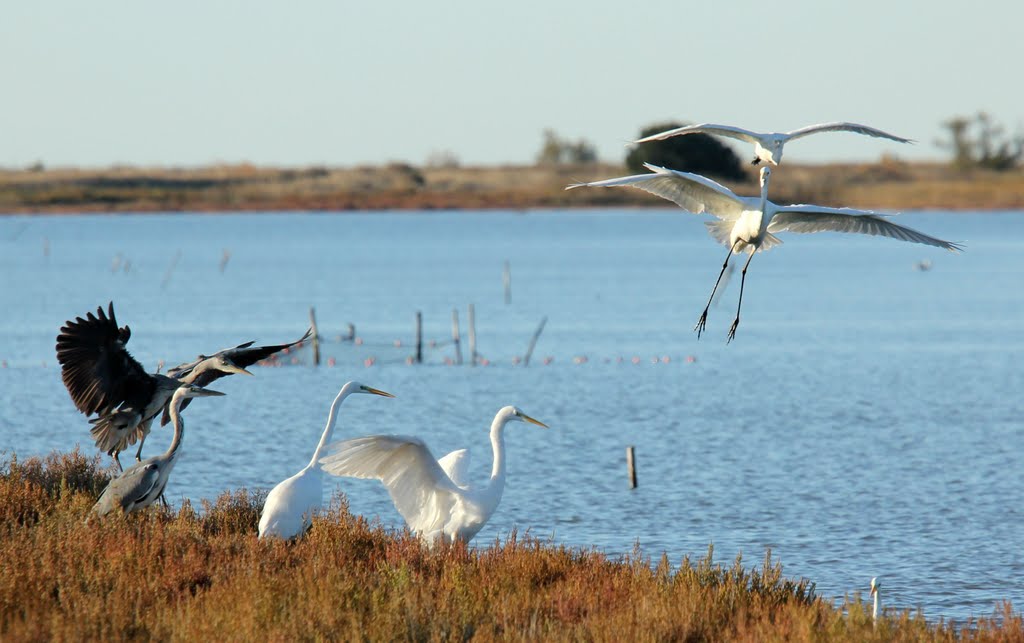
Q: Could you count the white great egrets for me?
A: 5